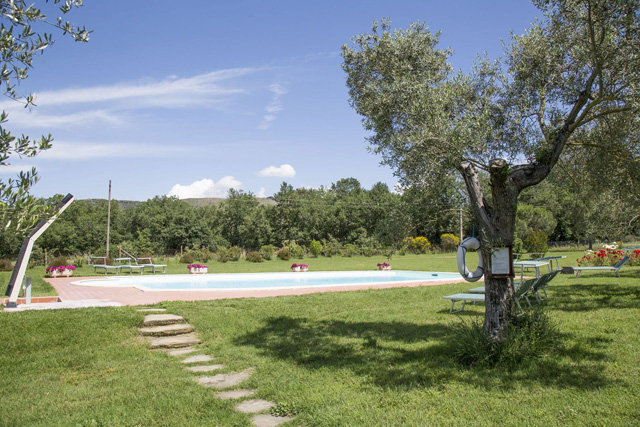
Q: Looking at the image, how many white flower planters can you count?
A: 4